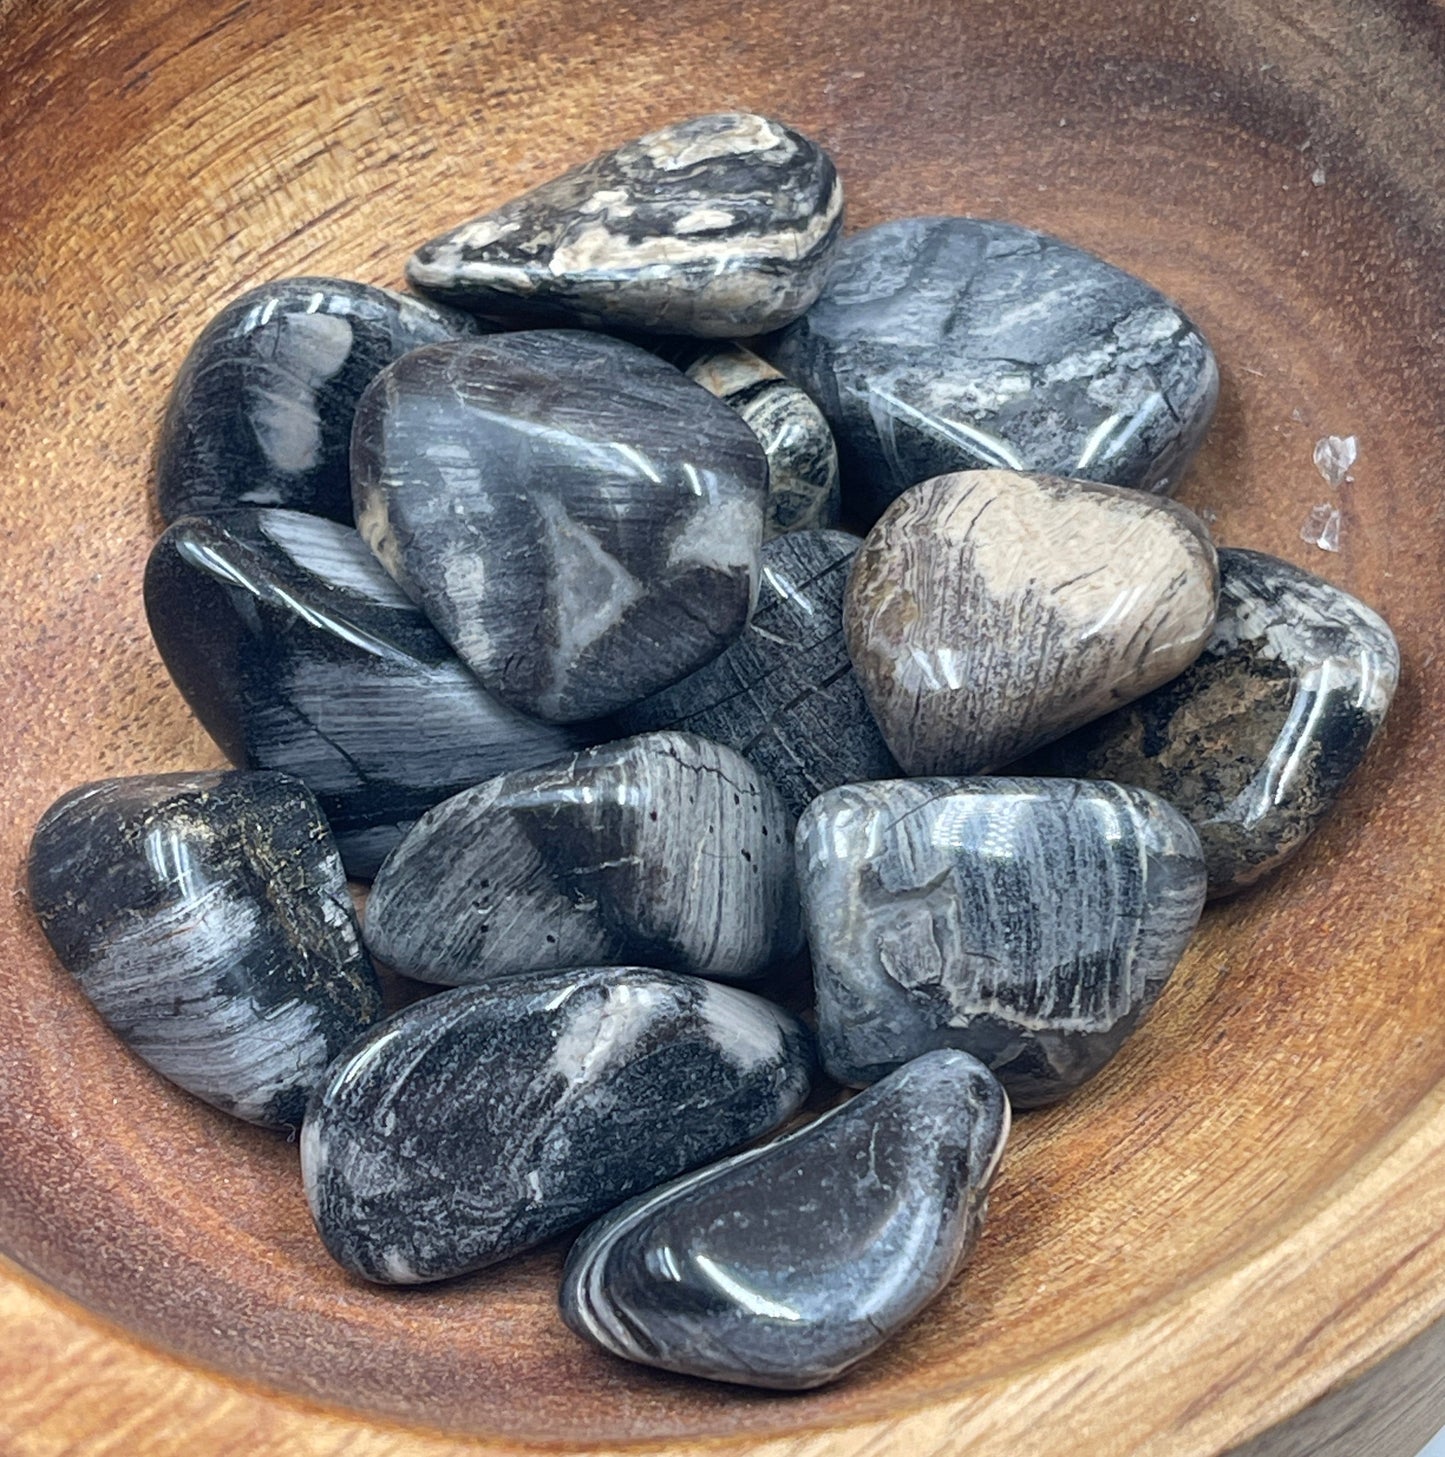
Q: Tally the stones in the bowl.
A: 14